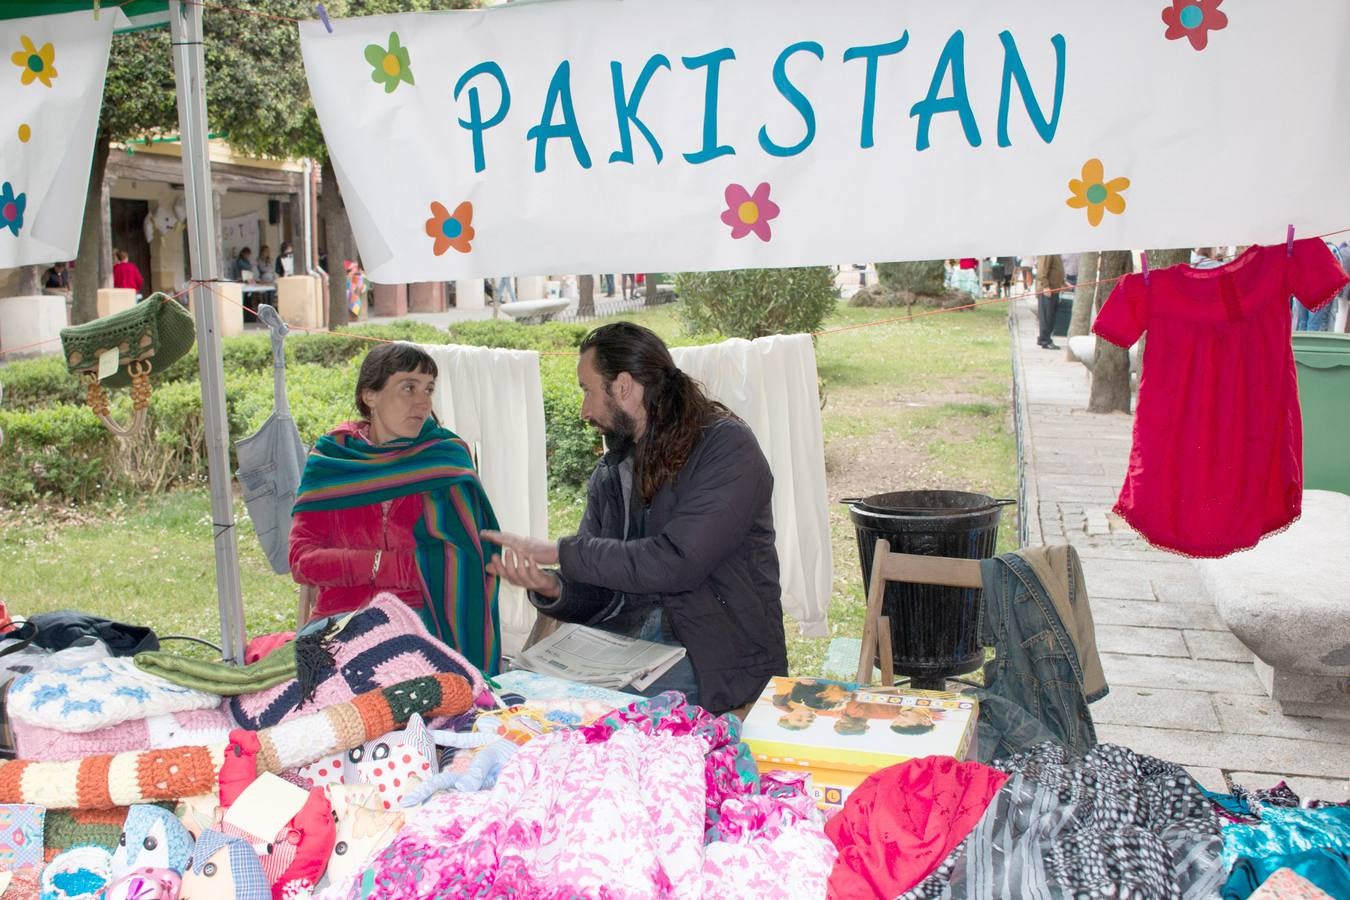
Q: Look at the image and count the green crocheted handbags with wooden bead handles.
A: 1